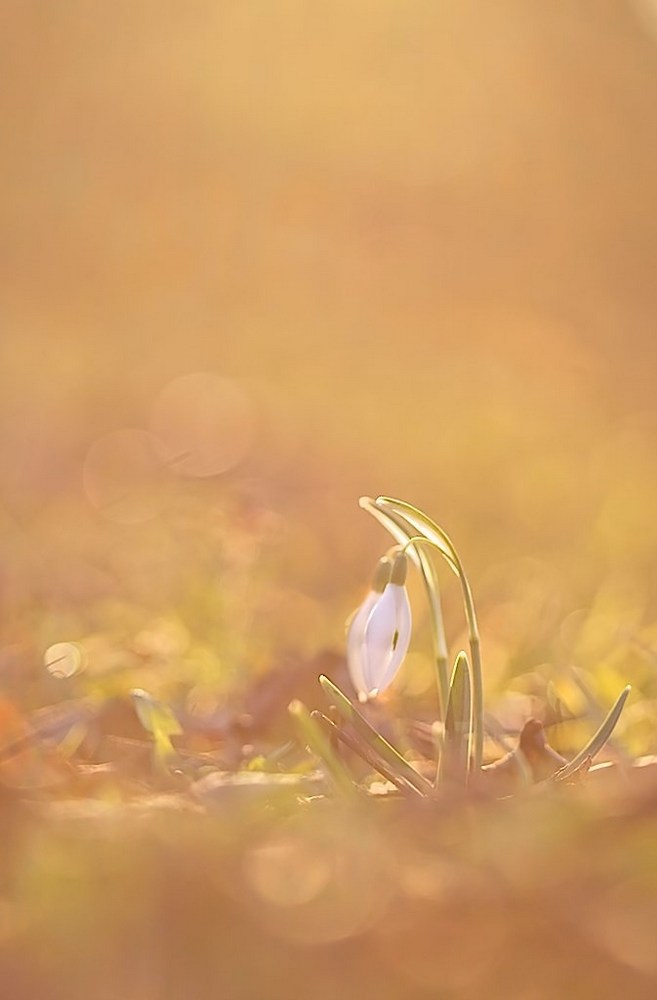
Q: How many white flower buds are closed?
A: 2